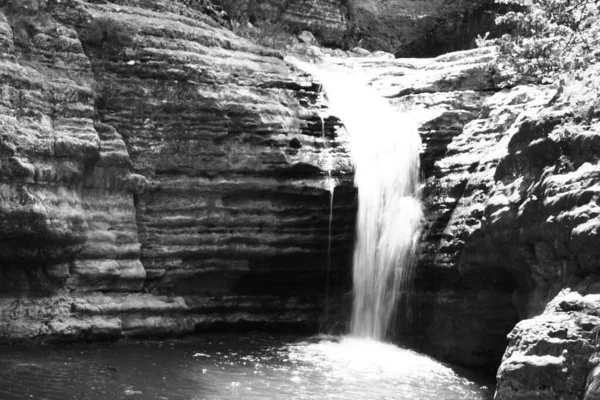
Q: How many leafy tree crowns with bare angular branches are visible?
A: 1